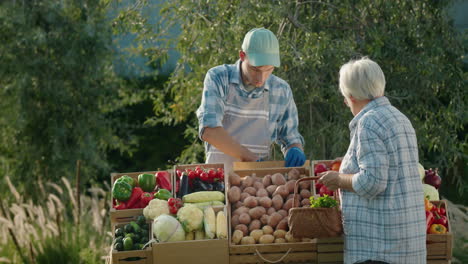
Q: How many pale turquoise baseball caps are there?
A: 1